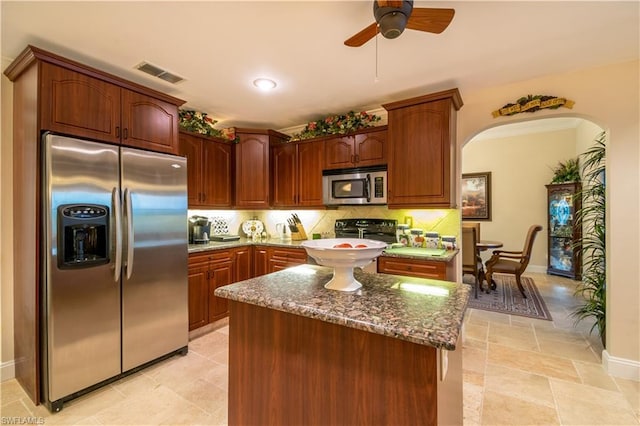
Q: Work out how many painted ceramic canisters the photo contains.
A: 4